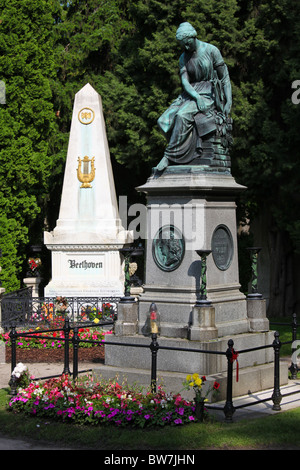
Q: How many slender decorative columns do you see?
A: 3